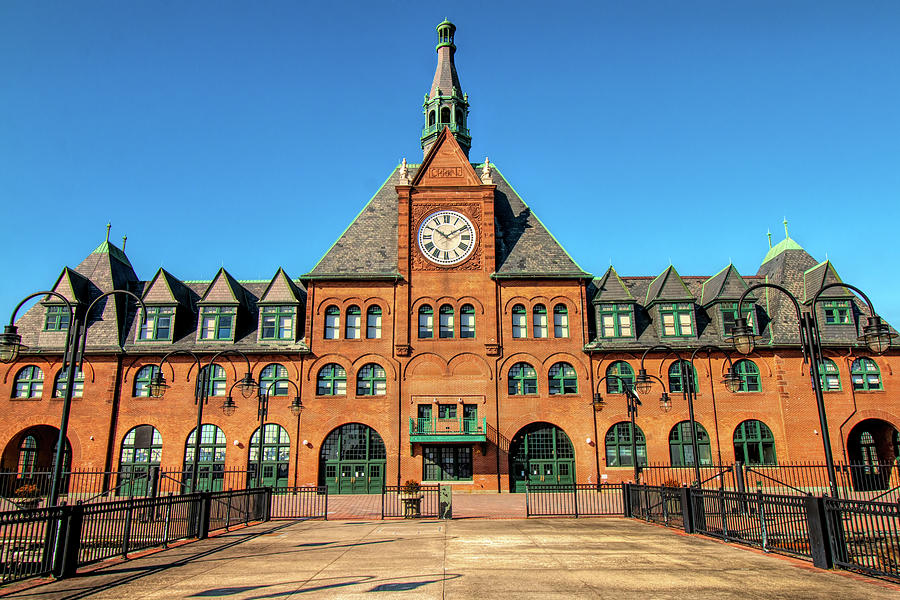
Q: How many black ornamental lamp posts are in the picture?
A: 6